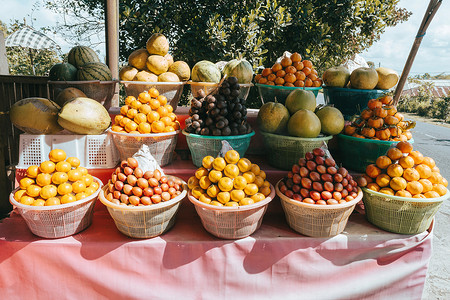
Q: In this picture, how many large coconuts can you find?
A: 3